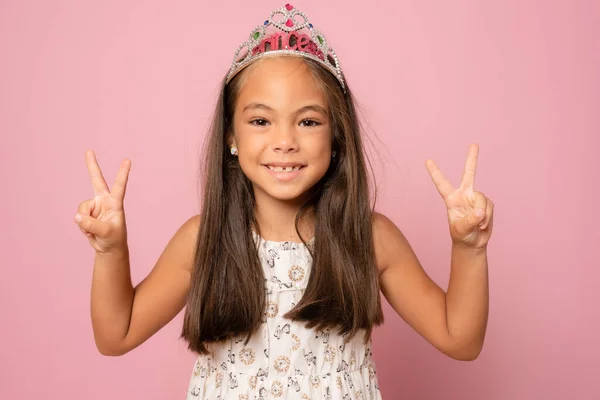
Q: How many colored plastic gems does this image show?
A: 6